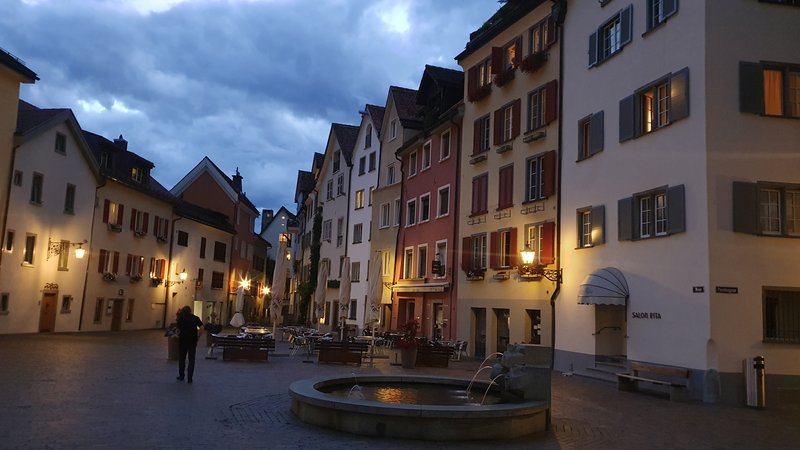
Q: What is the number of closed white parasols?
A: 5